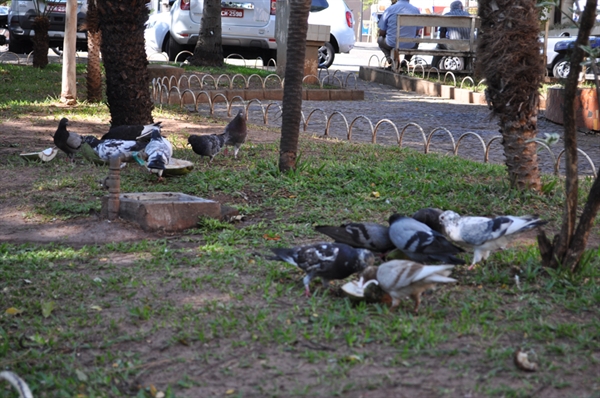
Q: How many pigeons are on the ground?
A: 12